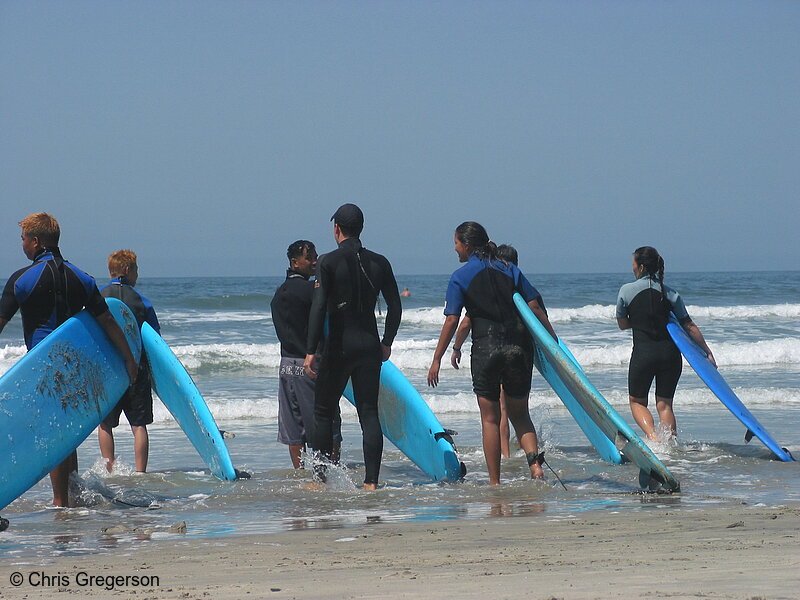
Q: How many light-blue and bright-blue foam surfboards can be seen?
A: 6